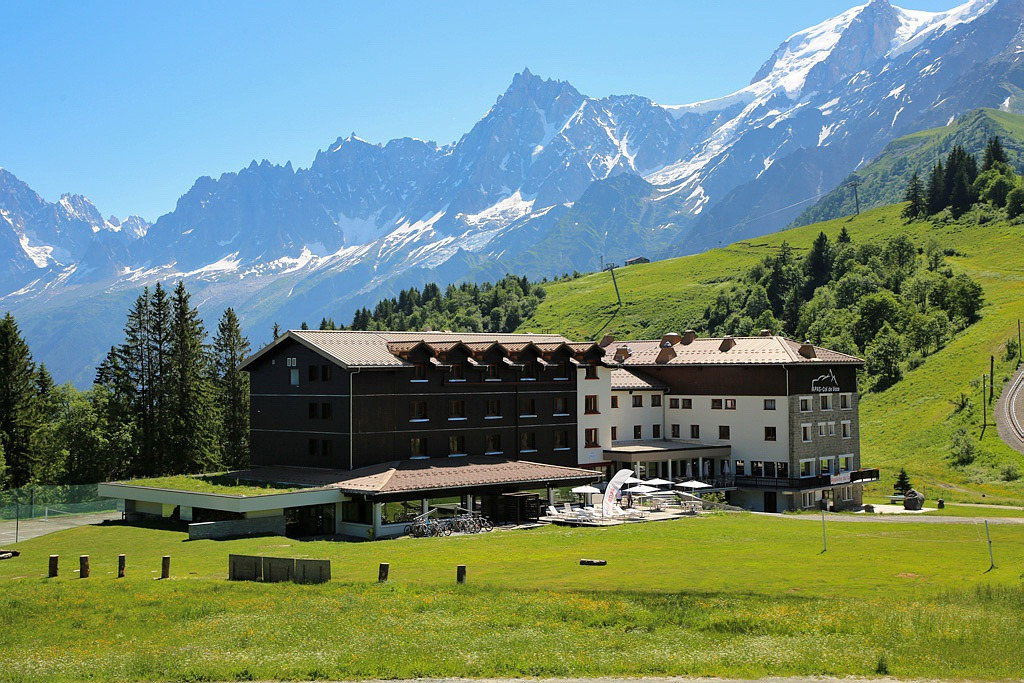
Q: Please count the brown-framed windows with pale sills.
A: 15